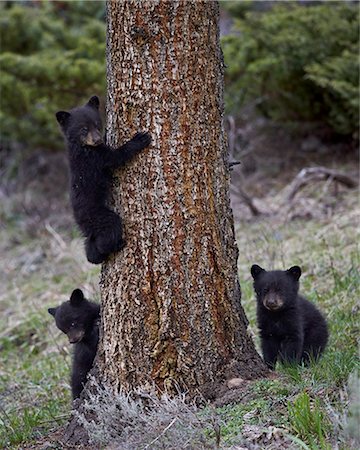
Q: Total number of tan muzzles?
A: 3